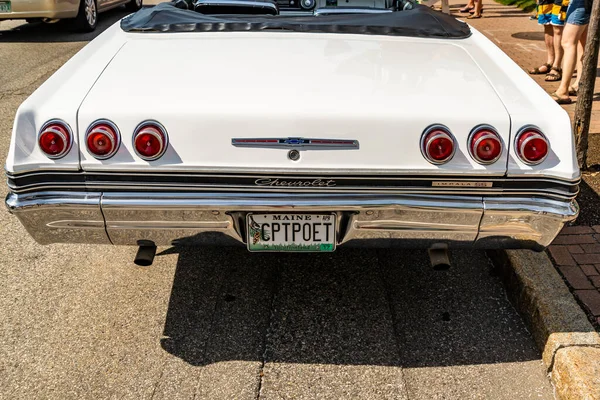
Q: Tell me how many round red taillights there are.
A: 6